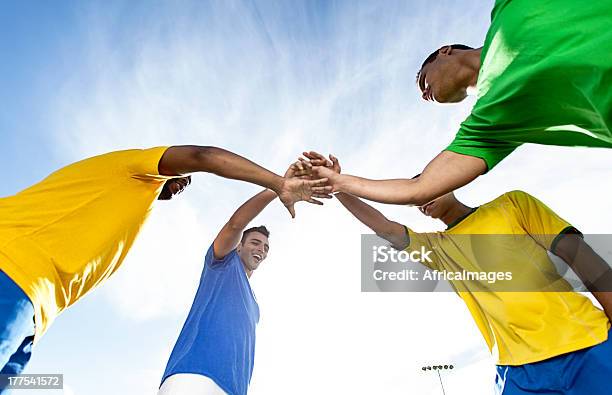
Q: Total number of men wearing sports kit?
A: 4